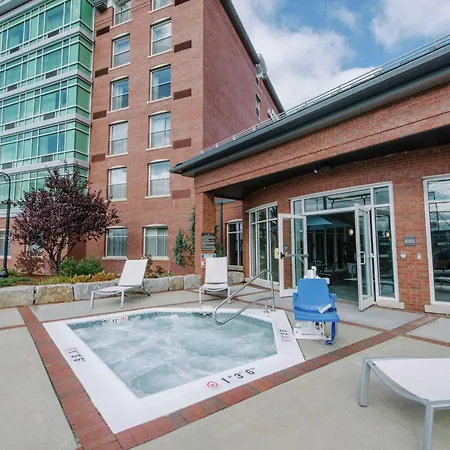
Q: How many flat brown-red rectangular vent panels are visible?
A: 9